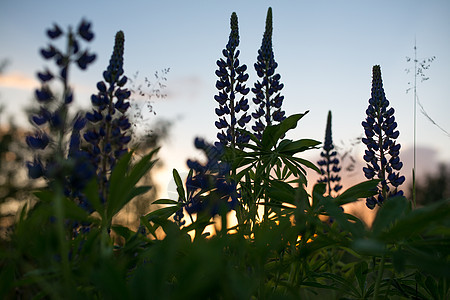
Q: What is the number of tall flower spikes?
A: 6